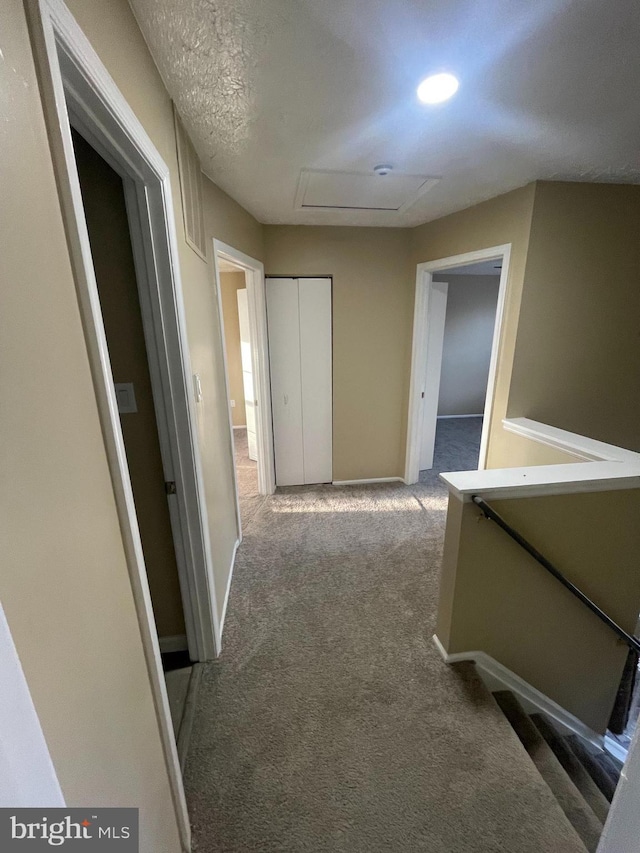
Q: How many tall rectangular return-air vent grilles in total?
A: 1